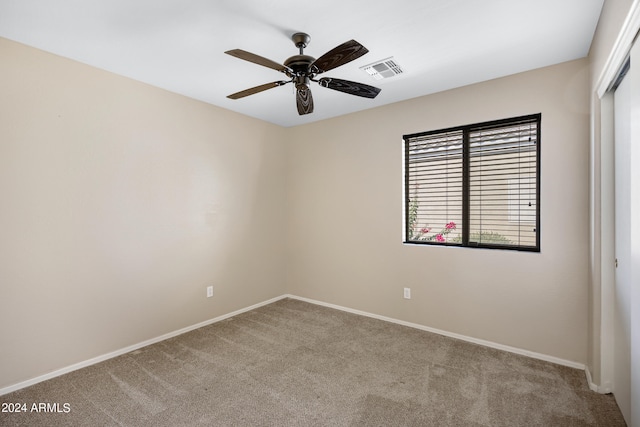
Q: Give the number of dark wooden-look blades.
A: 5